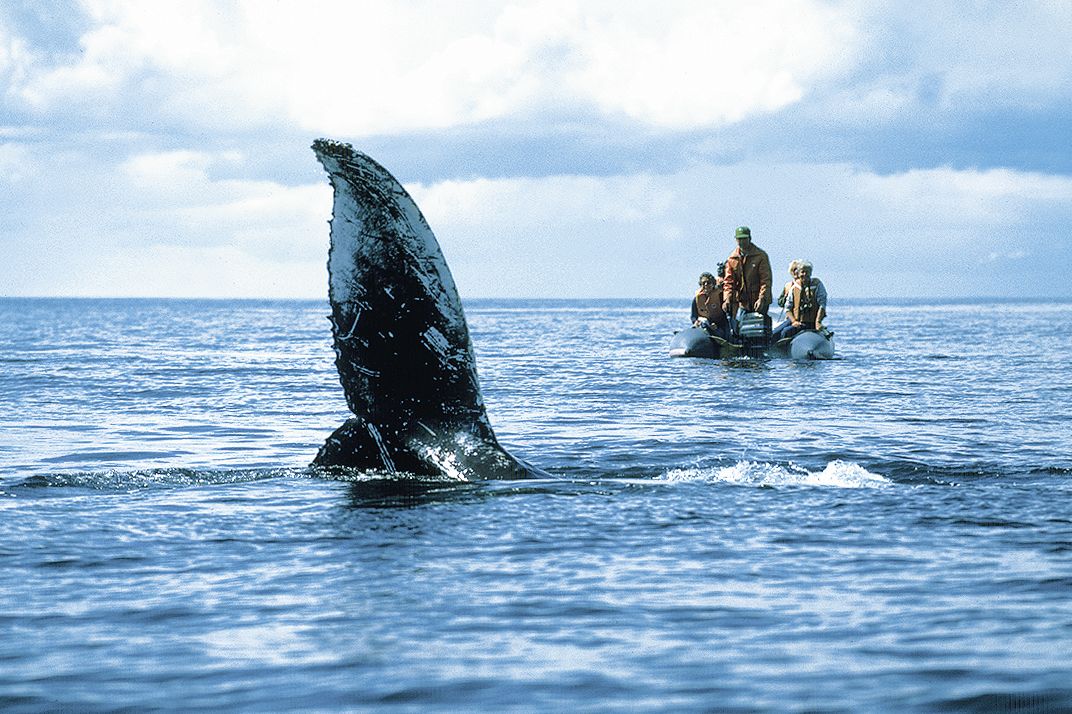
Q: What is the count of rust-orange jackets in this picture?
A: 1